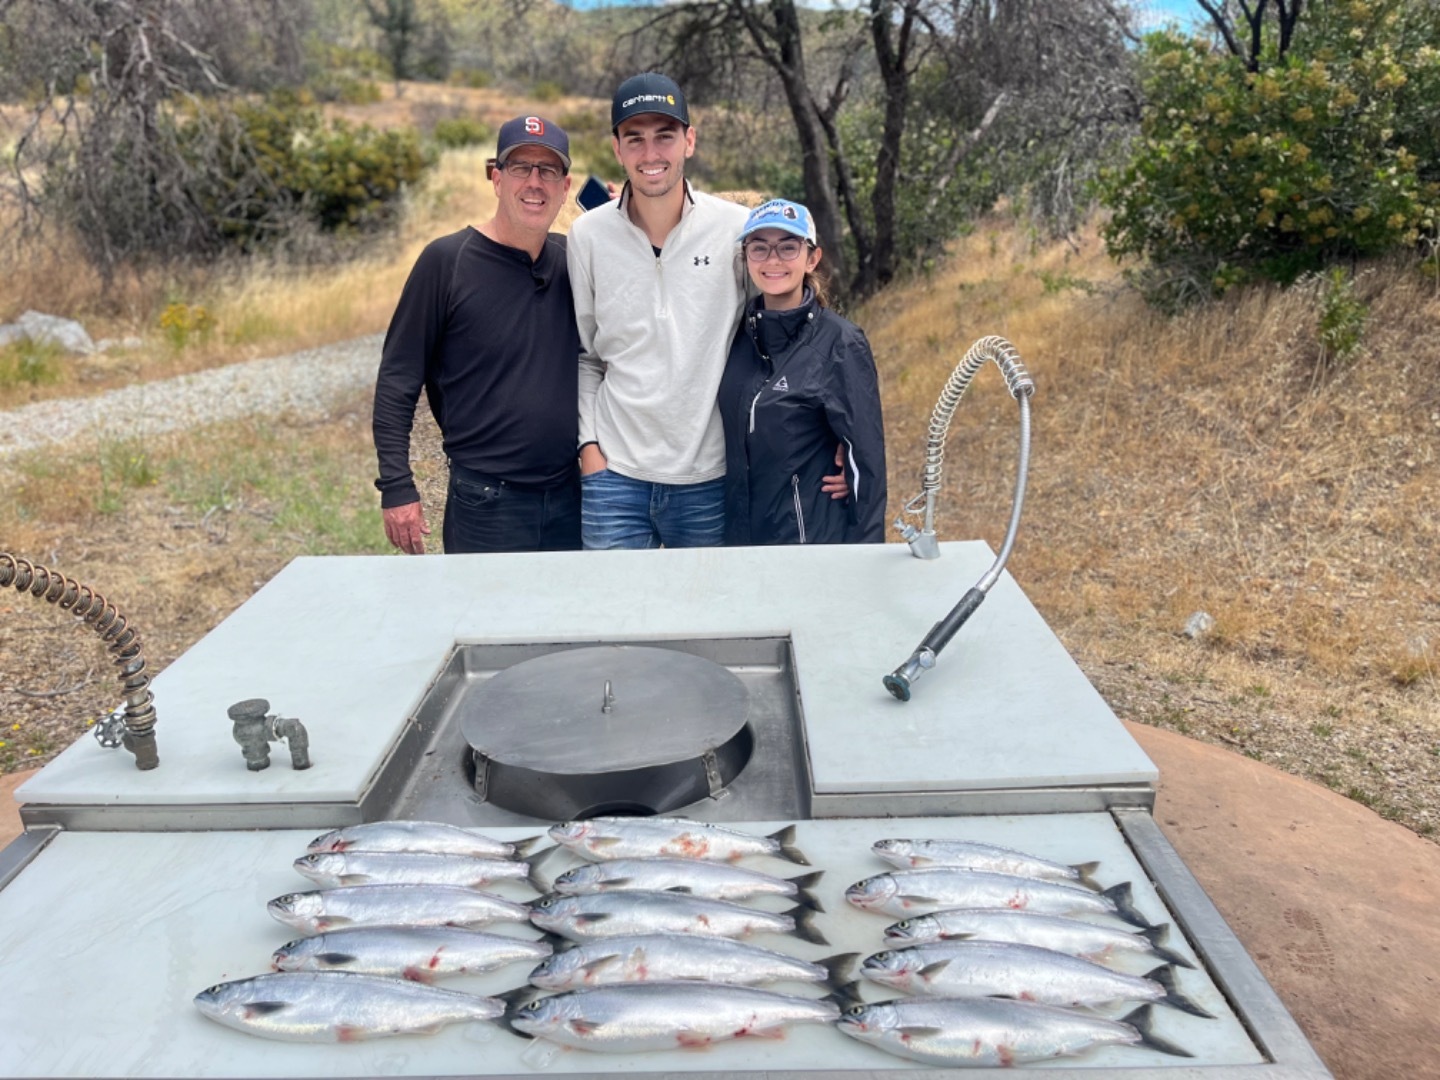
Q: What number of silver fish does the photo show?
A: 15